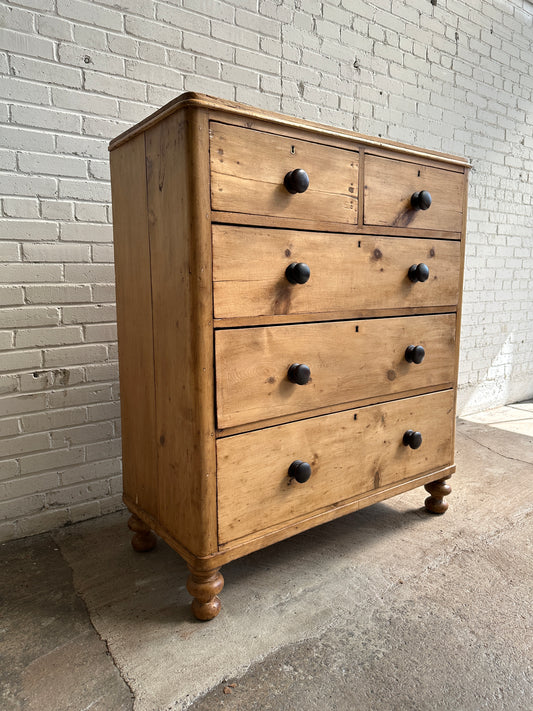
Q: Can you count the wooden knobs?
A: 8